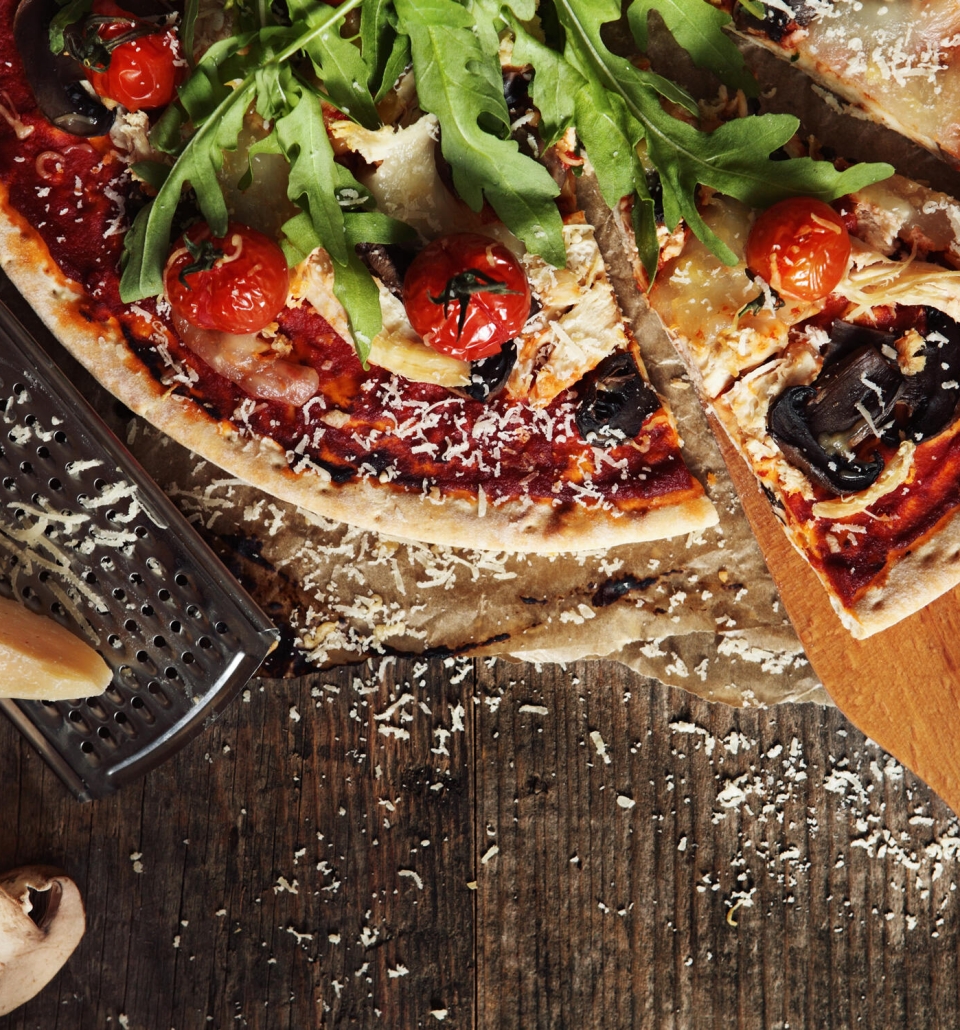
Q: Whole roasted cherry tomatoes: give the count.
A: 4